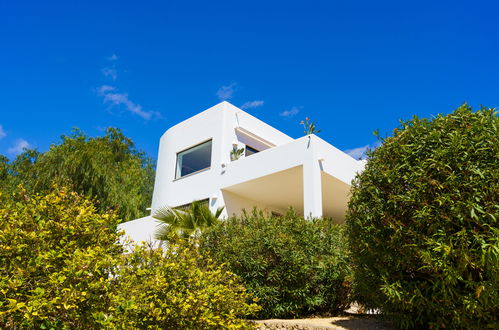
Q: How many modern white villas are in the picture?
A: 1